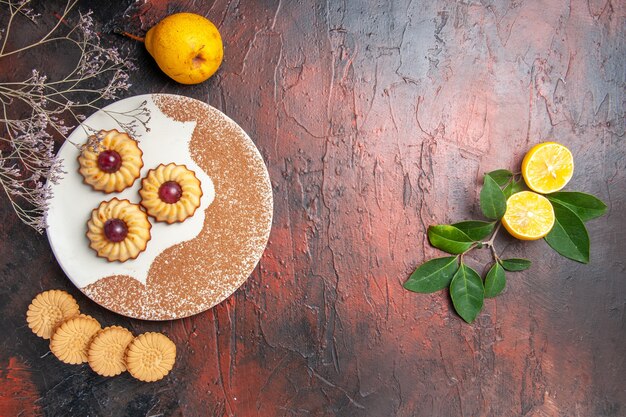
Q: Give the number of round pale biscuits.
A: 4